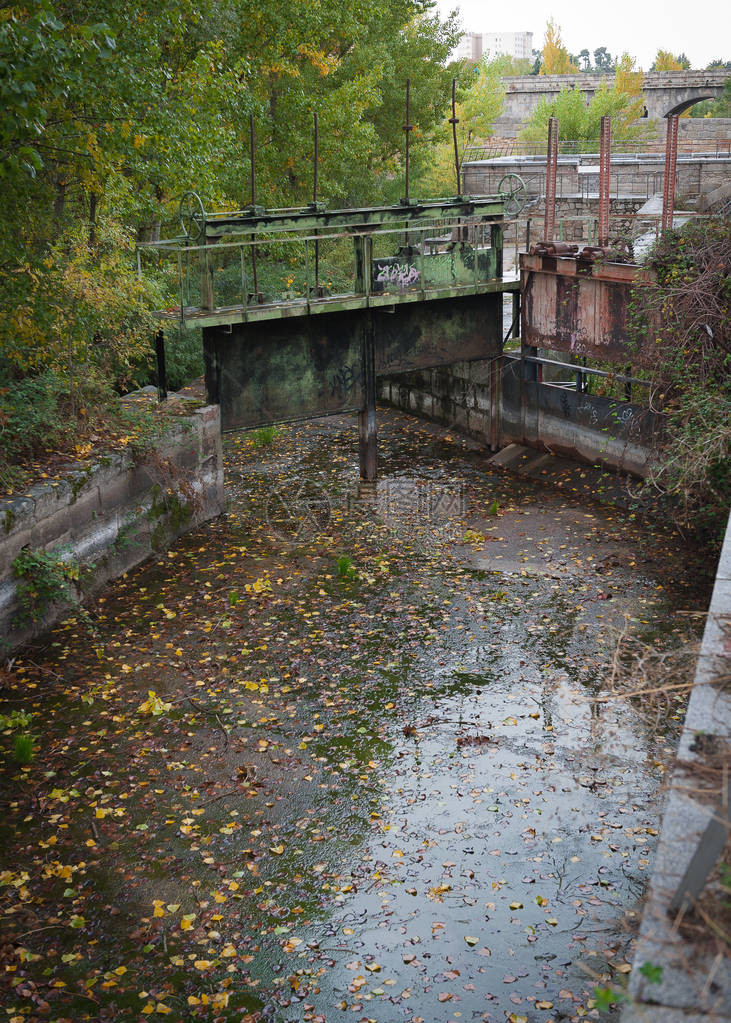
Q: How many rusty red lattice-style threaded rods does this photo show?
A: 3